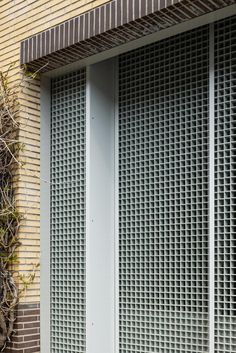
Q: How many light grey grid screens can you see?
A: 3